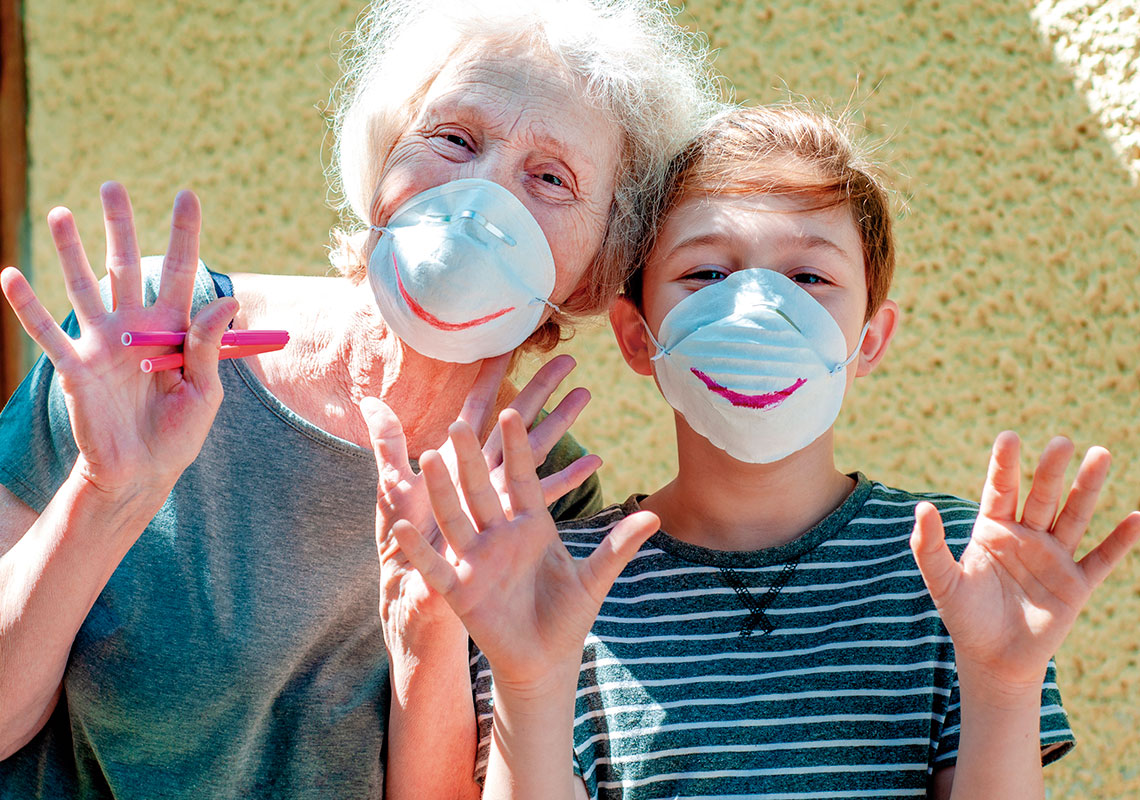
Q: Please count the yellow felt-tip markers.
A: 0